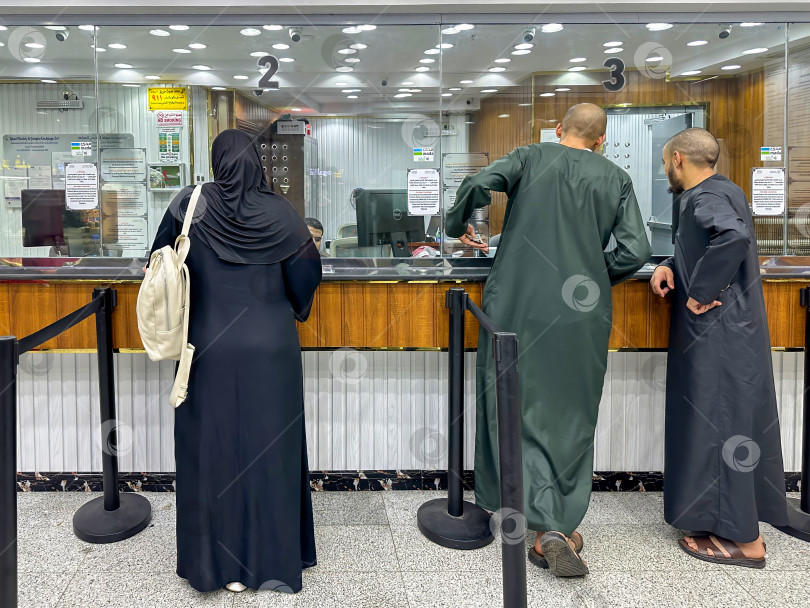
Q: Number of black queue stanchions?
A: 5